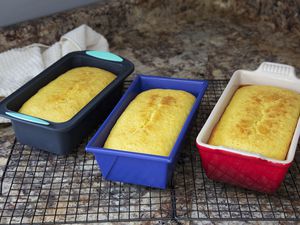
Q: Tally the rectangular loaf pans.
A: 3